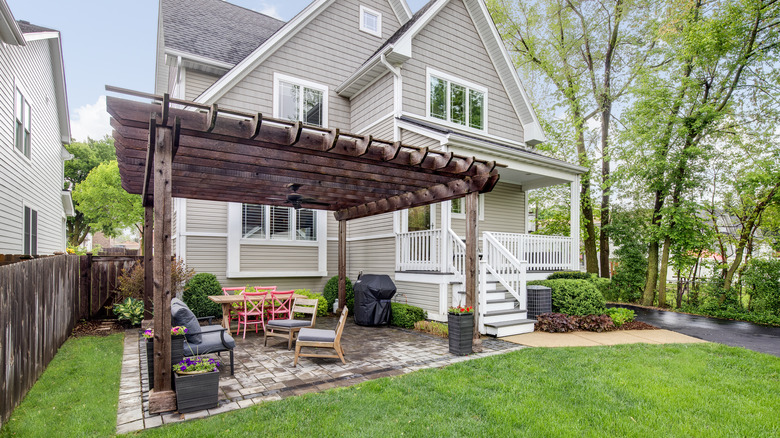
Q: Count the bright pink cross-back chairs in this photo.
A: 4